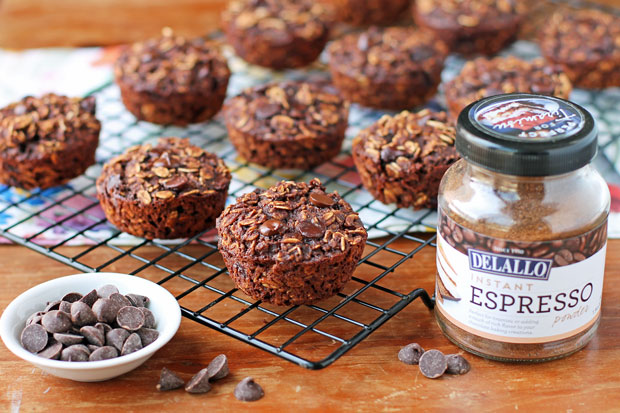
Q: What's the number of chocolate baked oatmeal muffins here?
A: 12